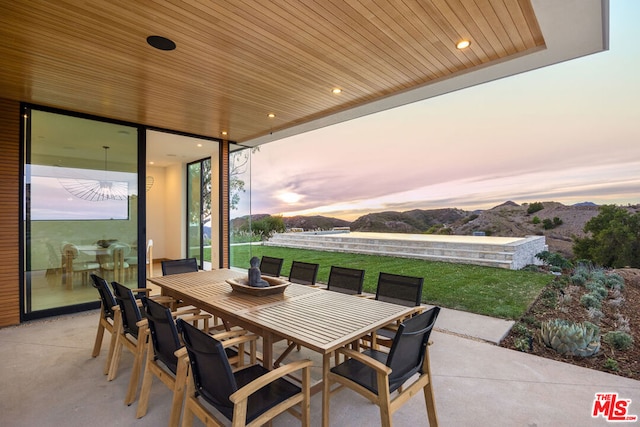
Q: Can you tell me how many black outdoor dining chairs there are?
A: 10